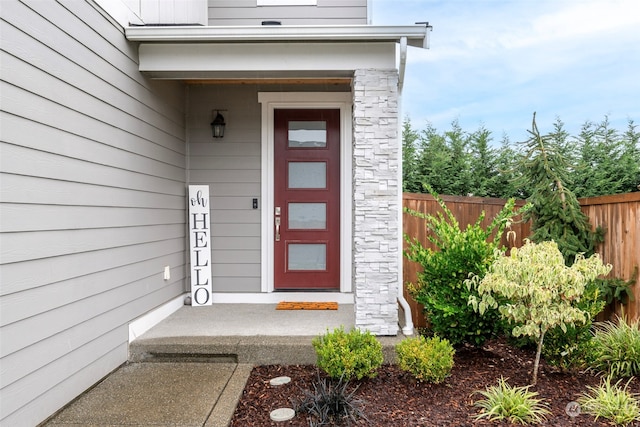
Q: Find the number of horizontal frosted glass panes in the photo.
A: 4